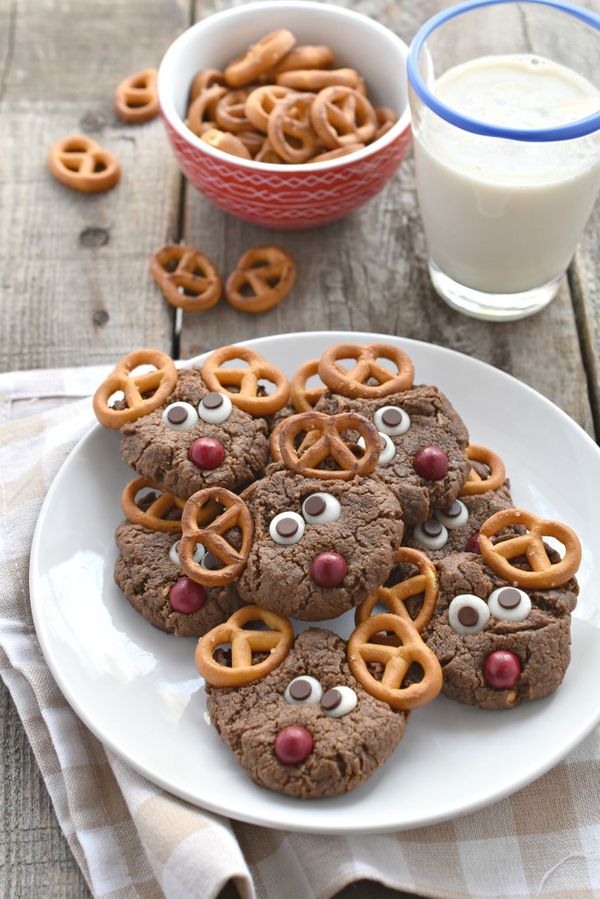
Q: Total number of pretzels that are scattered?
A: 4